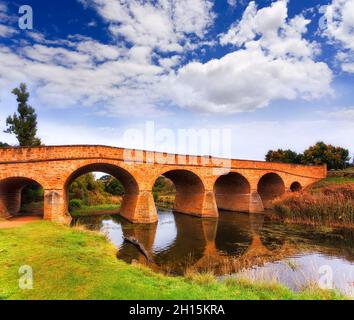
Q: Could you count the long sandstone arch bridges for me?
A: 1